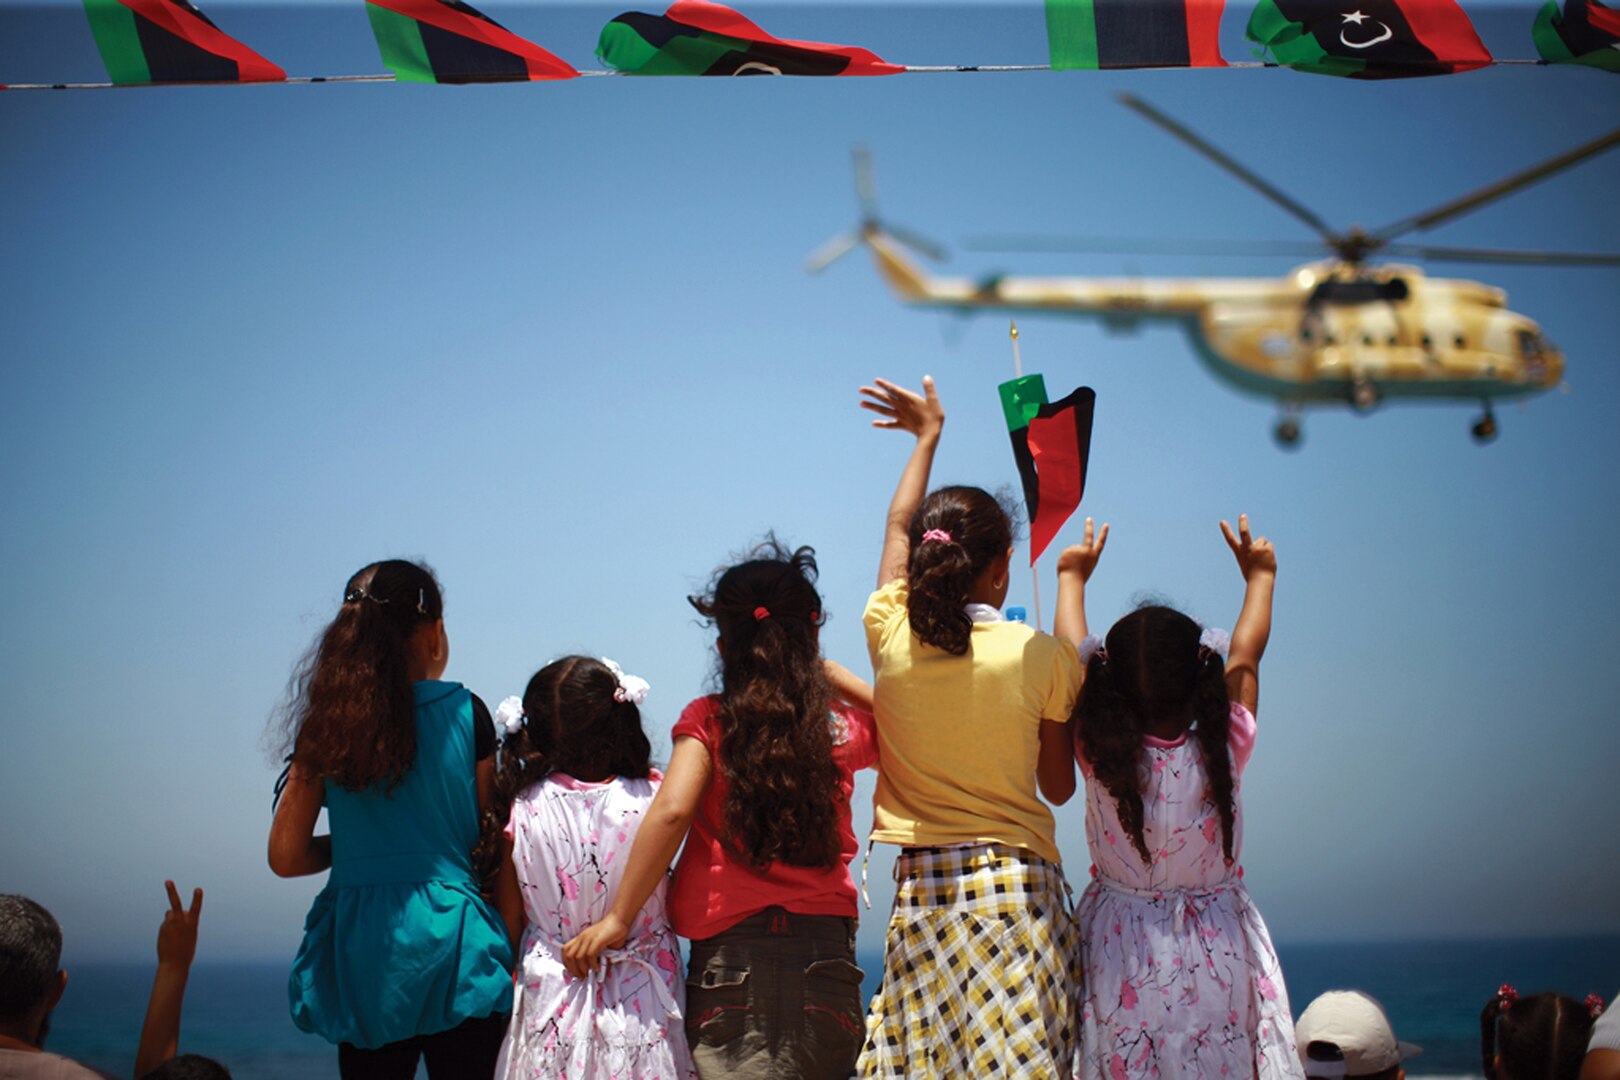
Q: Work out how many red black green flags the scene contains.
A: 7